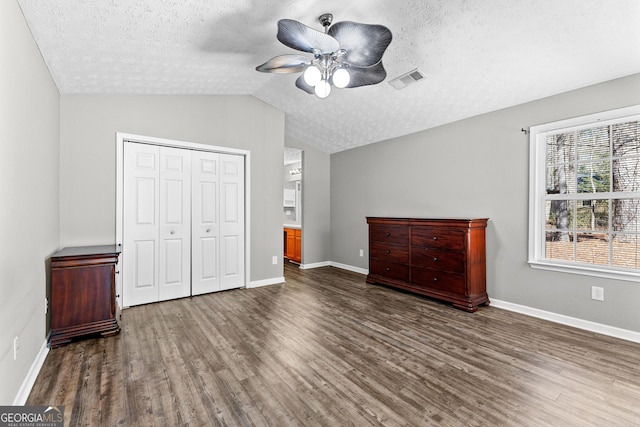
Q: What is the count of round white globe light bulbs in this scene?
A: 3